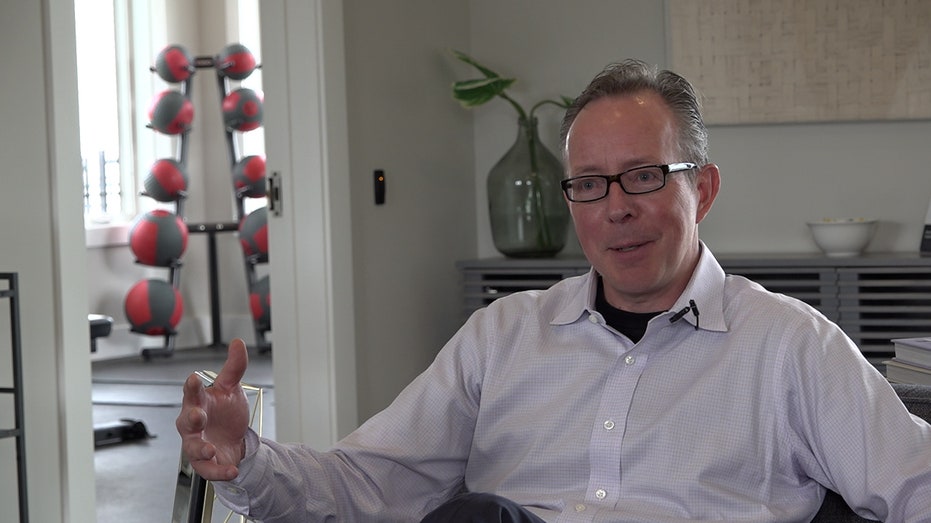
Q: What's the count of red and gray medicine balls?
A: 10